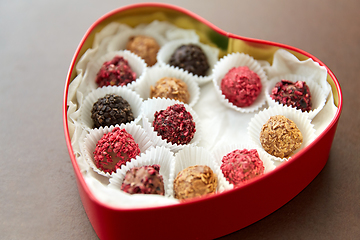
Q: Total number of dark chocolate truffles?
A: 2